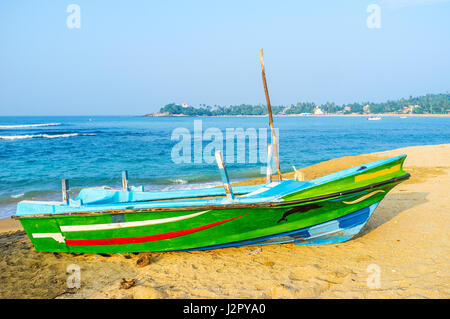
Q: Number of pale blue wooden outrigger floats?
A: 0